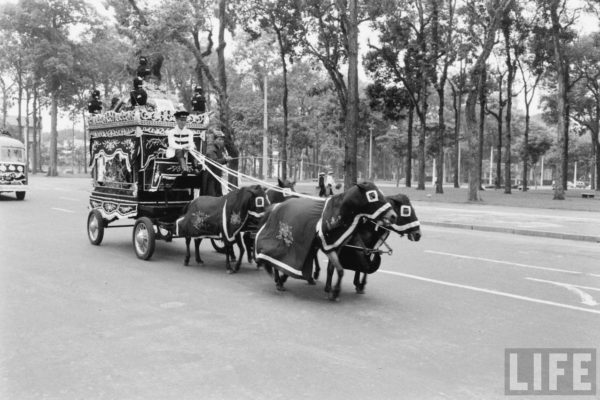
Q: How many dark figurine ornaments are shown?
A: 4